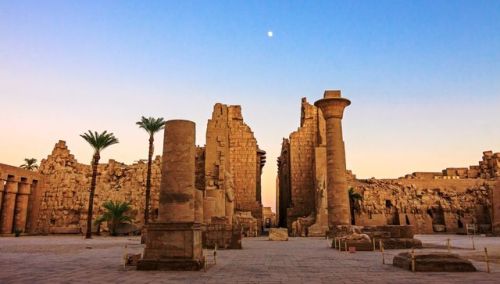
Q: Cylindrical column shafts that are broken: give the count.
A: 1